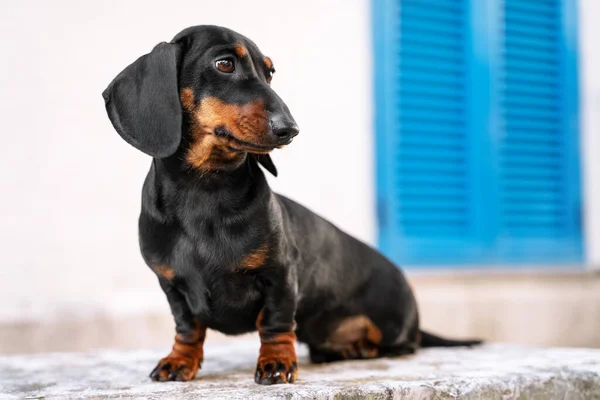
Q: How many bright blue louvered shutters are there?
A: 2